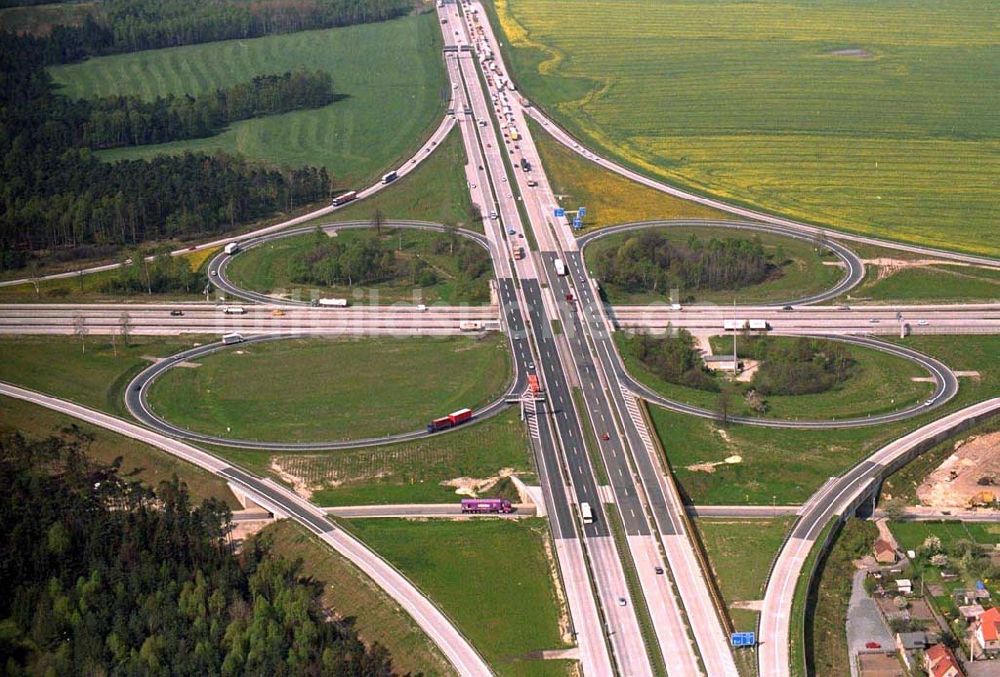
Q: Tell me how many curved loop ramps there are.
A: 4